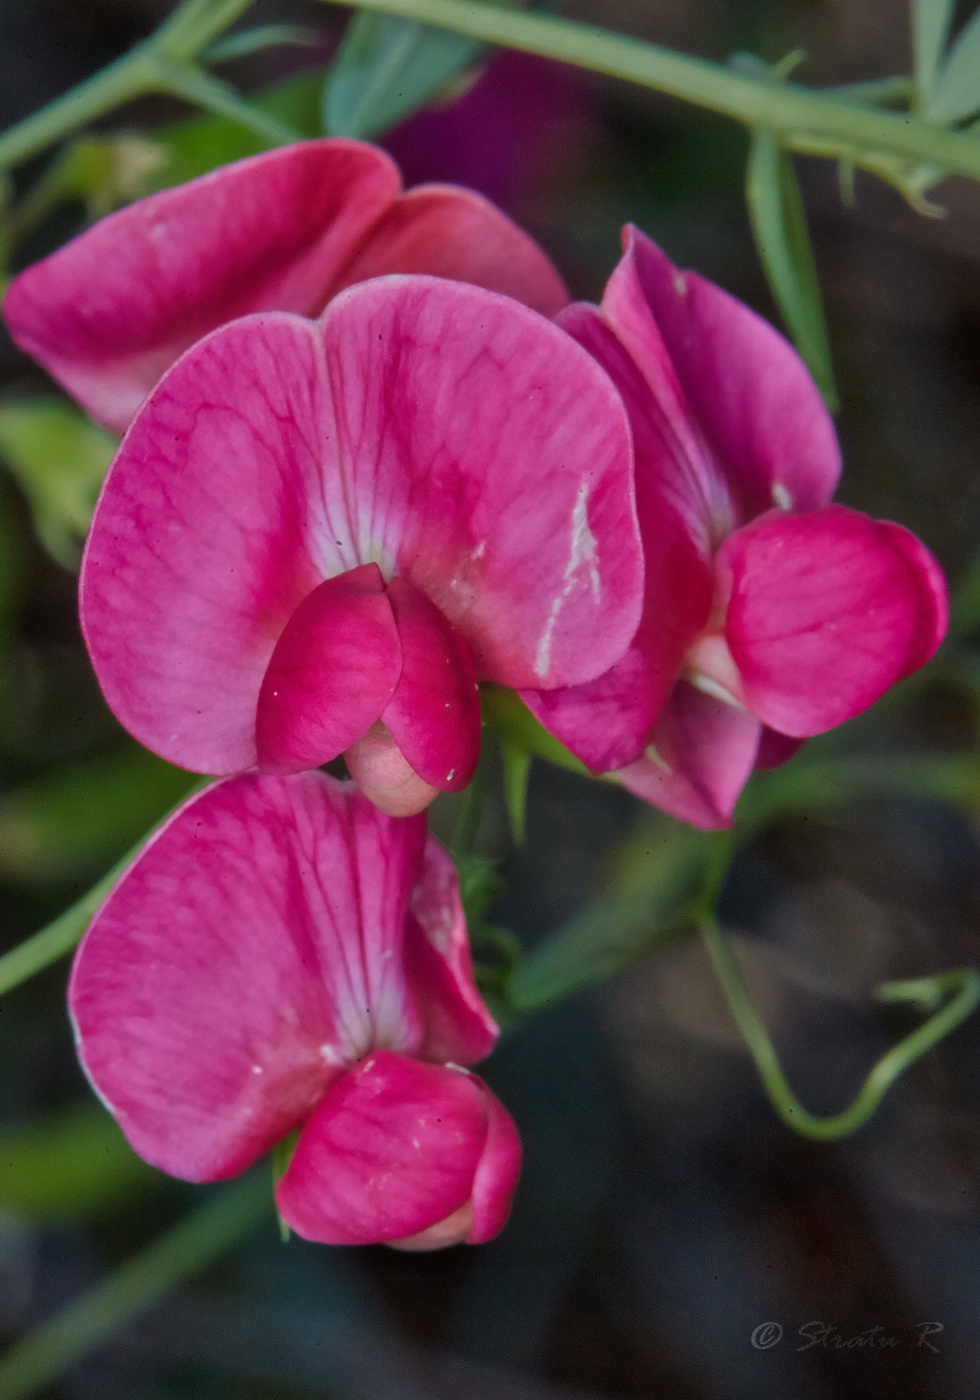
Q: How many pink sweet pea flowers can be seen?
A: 4